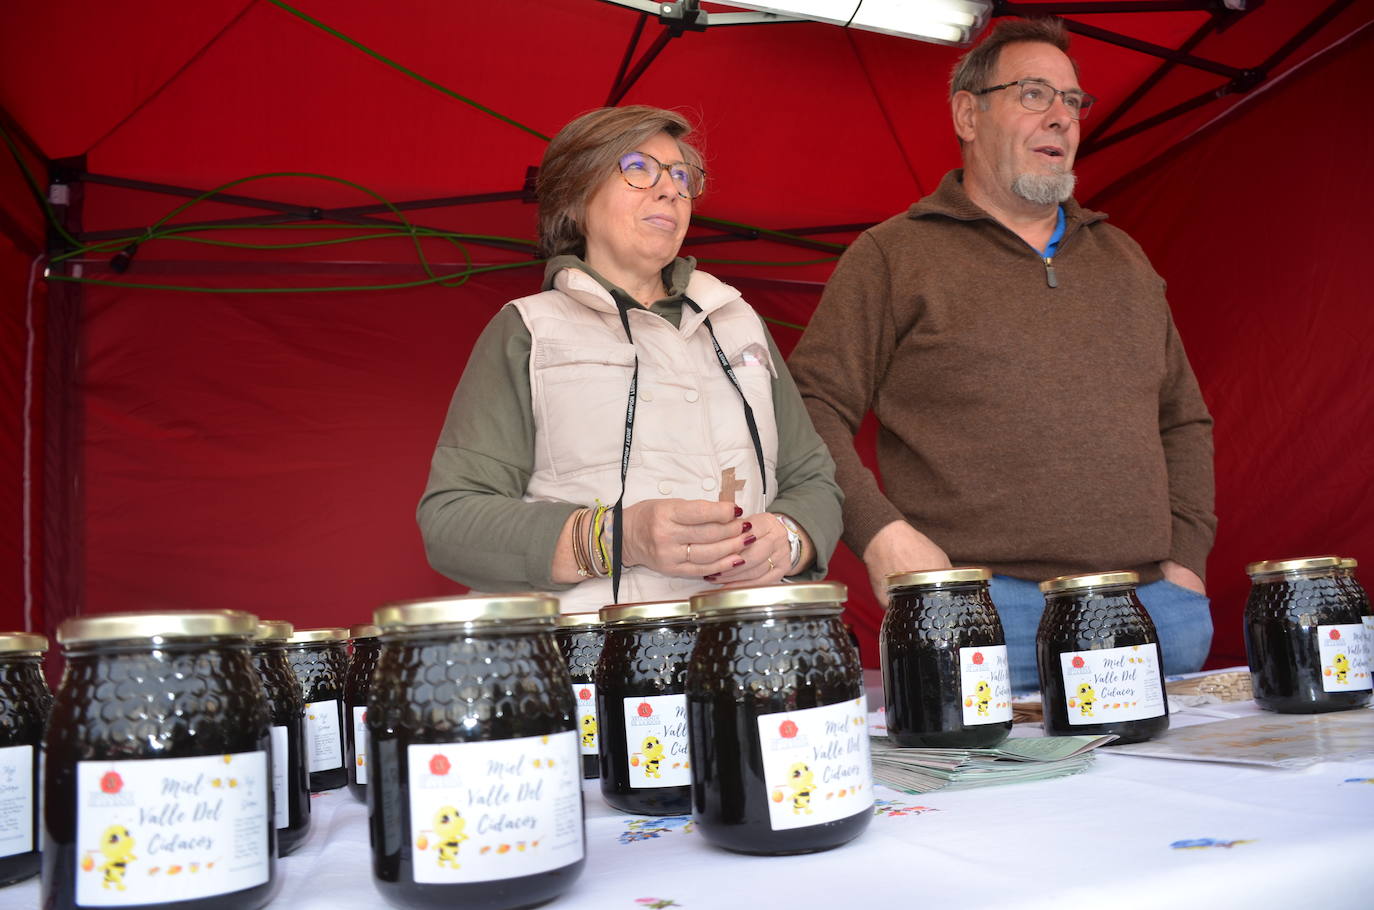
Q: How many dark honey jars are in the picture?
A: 13